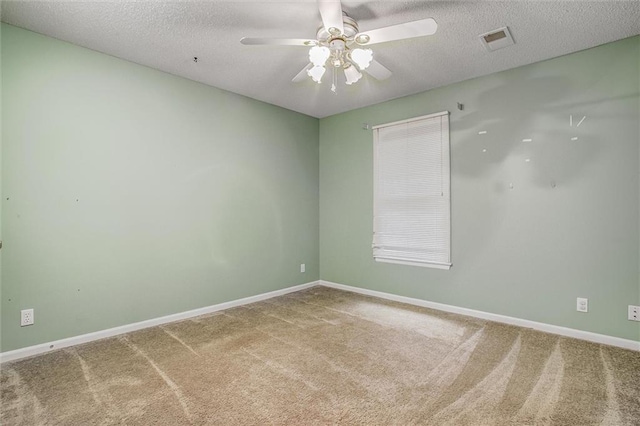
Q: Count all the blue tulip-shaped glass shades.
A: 0